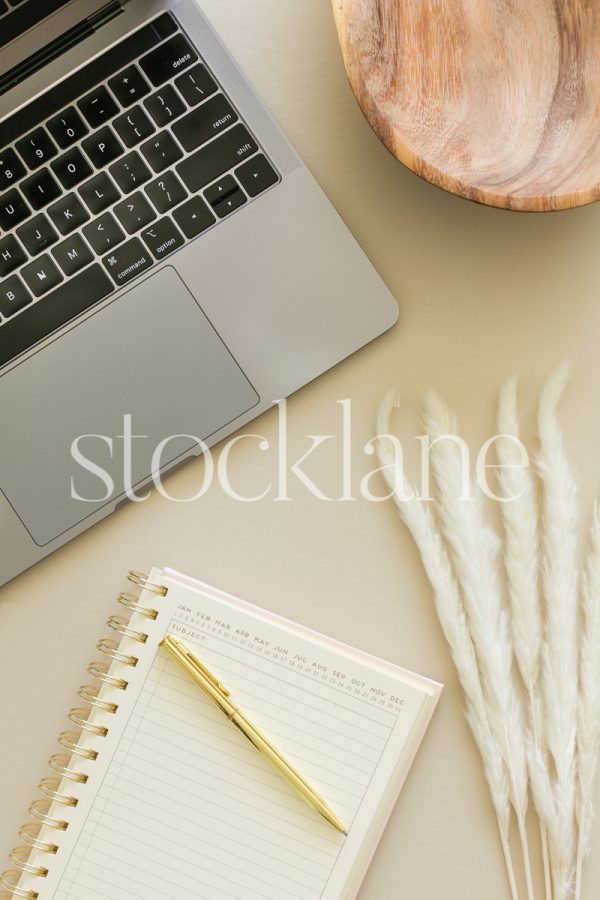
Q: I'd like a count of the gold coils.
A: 14